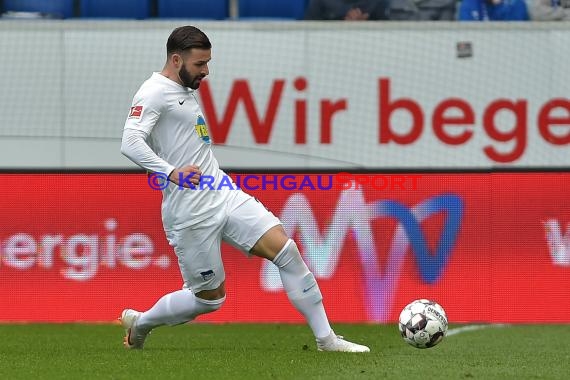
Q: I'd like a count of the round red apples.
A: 0